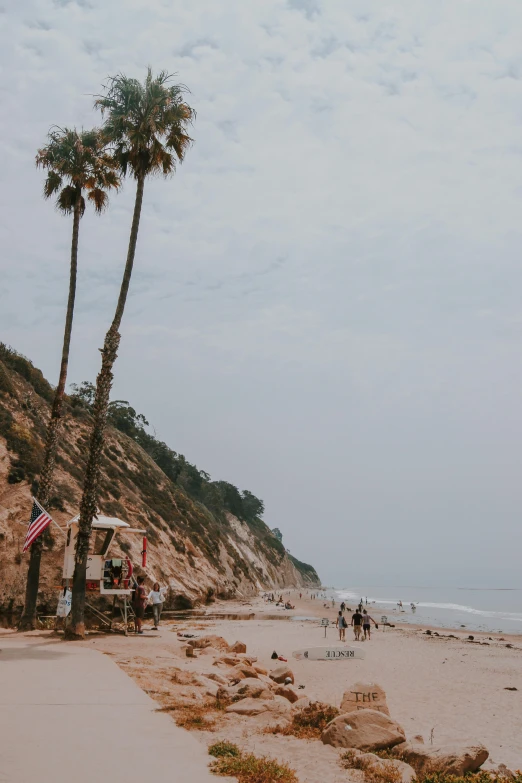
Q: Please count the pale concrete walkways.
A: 1